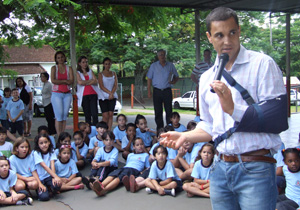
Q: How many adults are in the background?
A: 7